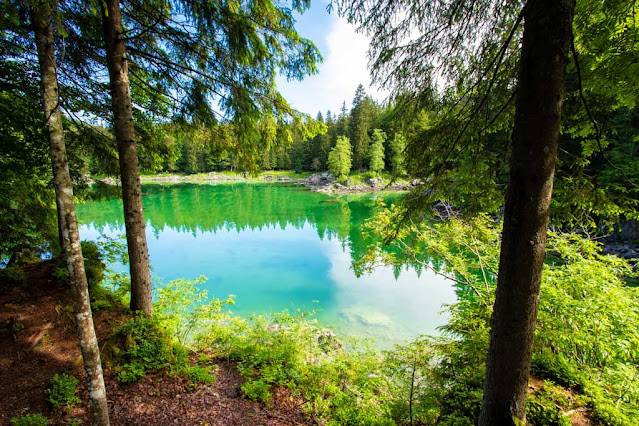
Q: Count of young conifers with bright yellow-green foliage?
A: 3